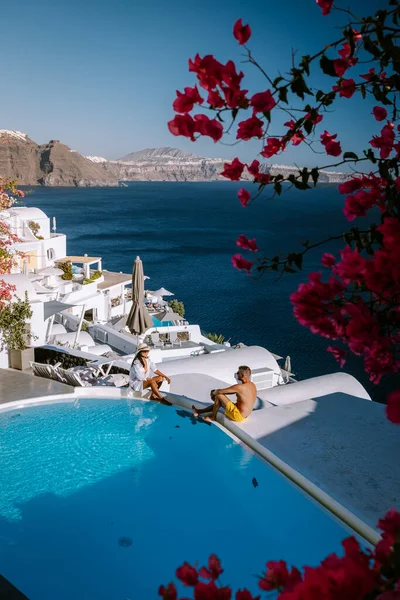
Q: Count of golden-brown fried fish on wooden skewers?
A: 0